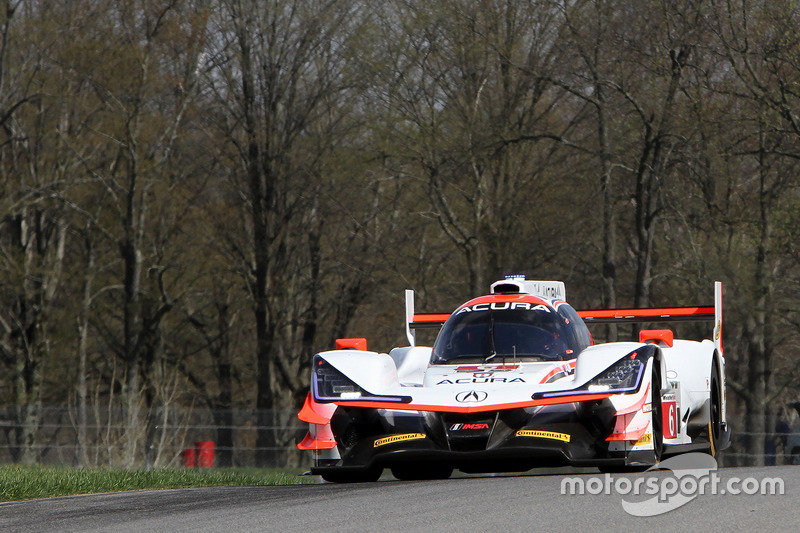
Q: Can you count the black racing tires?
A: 4